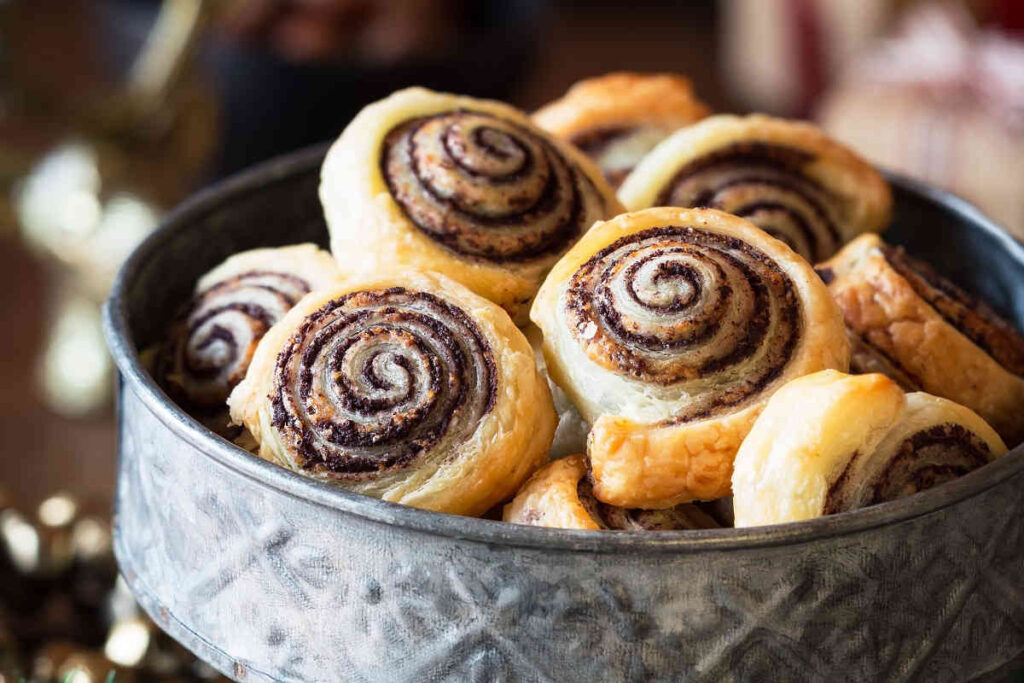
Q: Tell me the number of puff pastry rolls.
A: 9